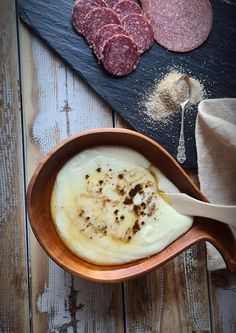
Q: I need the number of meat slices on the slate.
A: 8